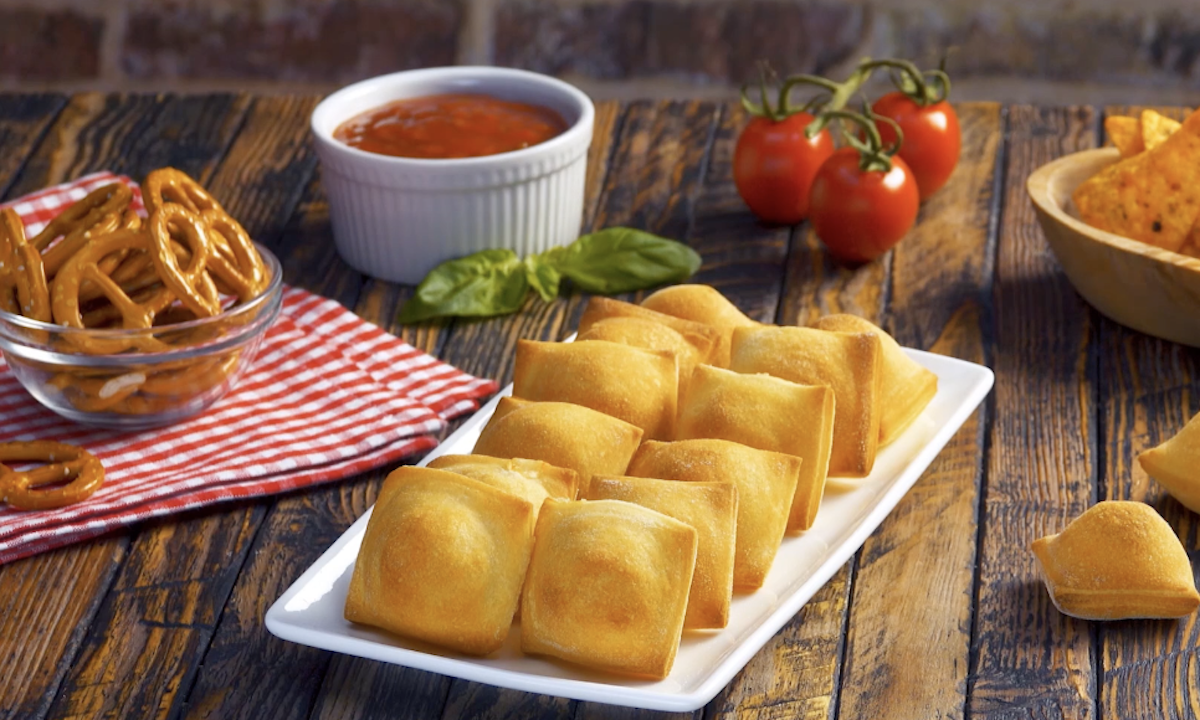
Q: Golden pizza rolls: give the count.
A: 15